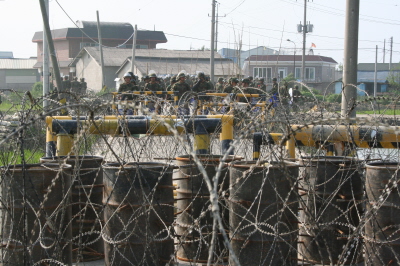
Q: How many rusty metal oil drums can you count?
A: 7